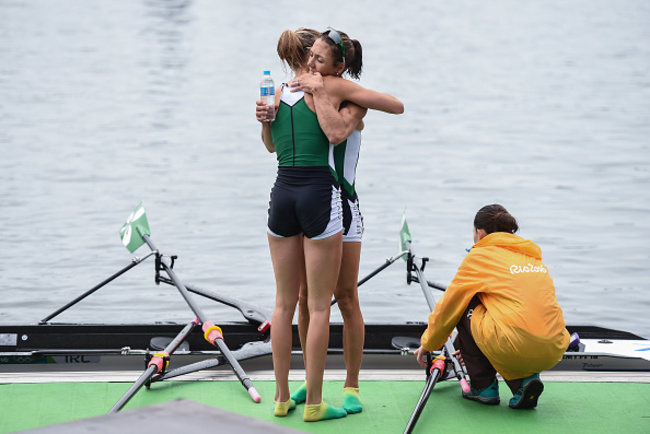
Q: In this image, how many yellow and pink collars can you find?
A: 3